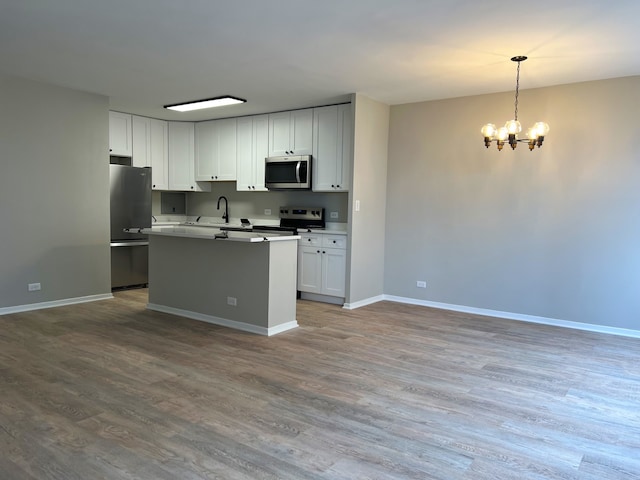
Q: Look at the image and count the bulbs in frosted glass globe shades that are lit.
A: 5